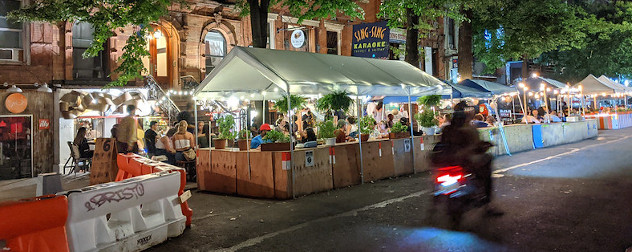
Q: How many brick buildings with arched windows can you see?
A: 1